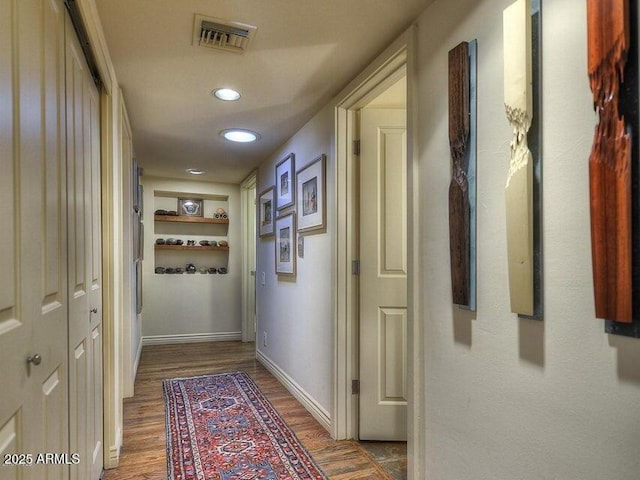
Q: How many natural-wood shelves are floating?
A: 2